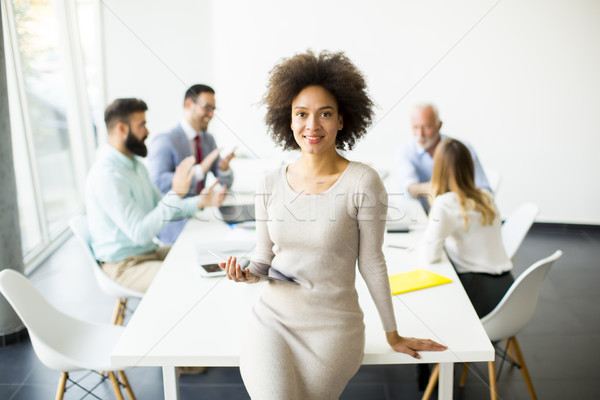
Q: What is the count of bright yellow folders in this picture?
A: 1